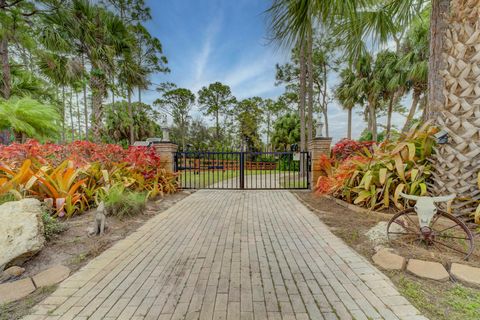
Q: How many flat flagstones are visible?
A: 5